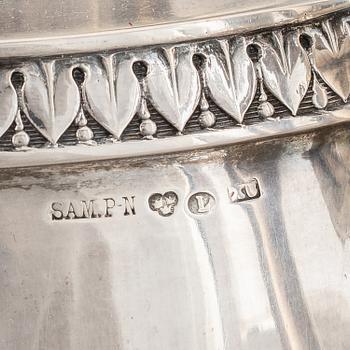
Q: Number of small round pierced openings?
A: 6